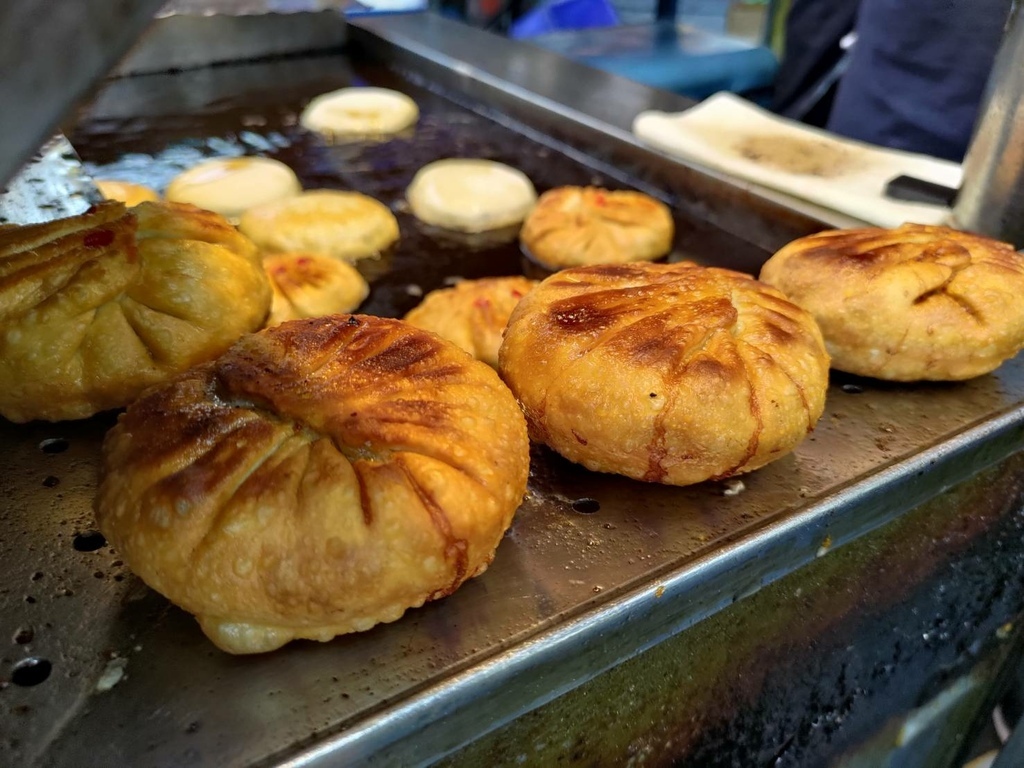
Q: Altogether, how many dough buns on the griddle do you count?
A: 12